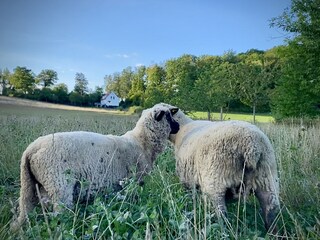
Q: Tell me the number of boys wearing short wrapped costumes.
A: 0